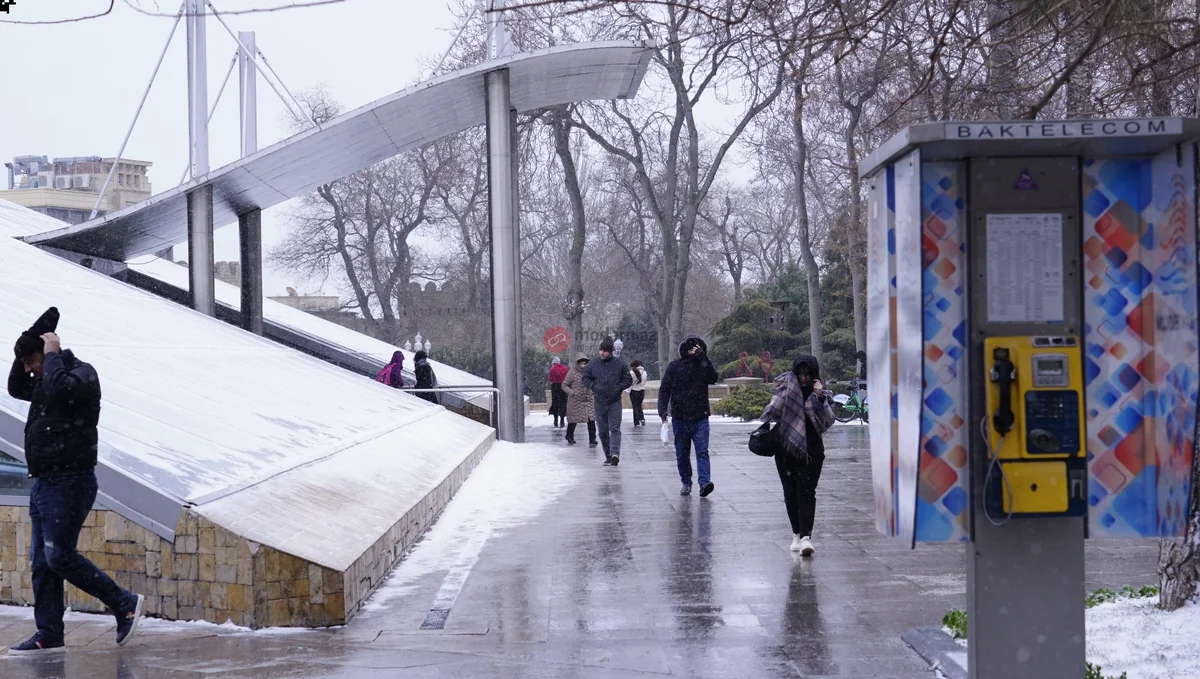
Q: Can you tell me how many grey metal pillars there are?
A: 4